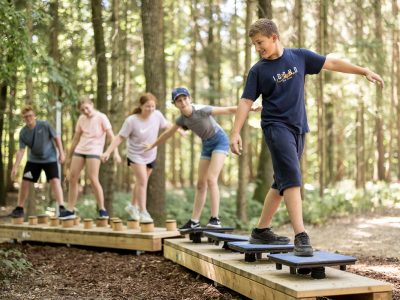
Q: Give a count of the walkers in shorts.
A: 5